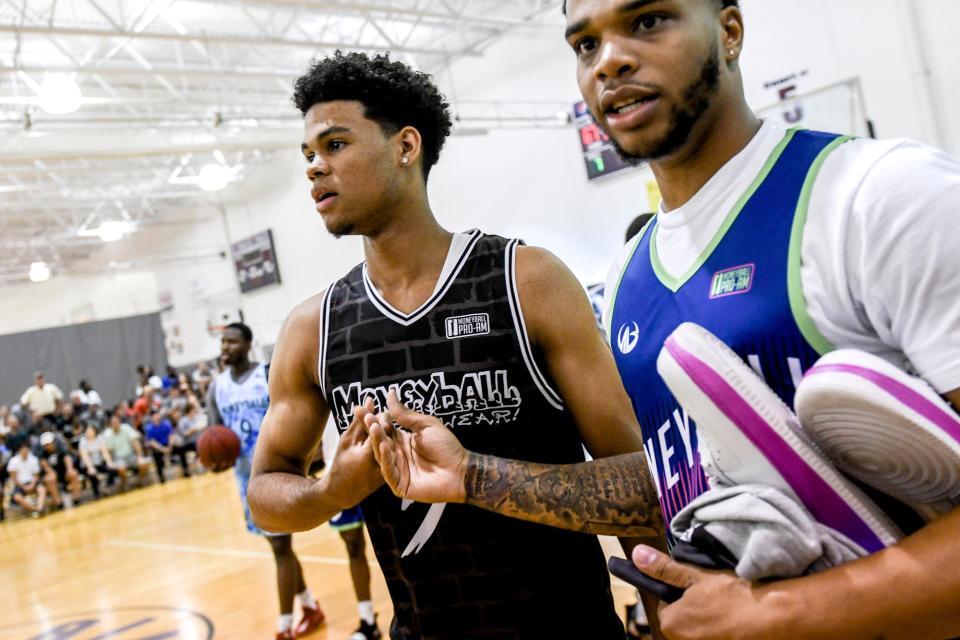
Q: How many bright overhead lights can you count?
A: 4